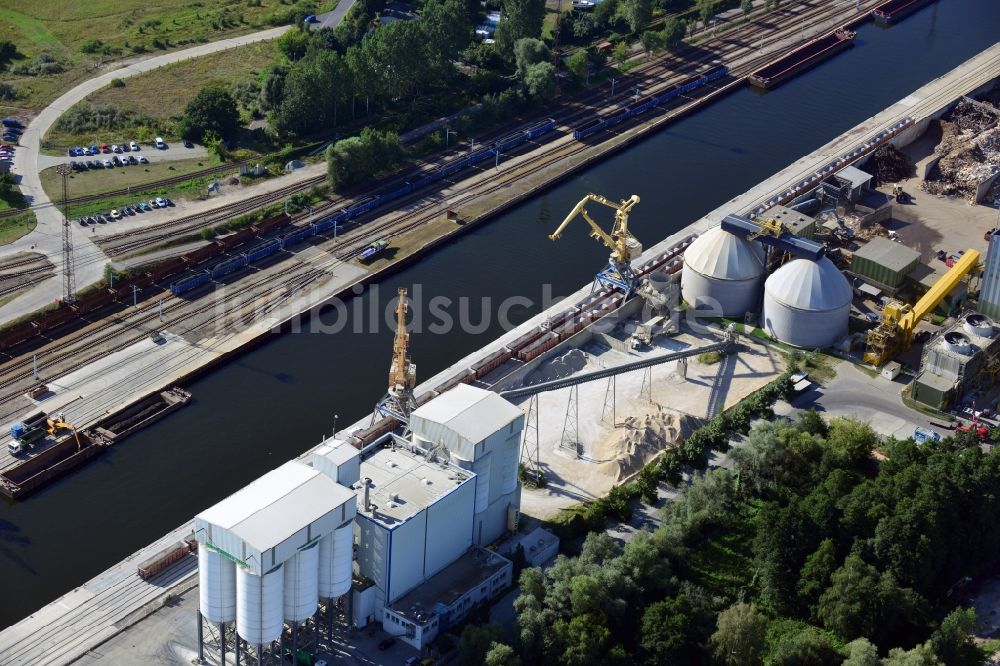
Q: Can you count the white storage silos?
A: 6